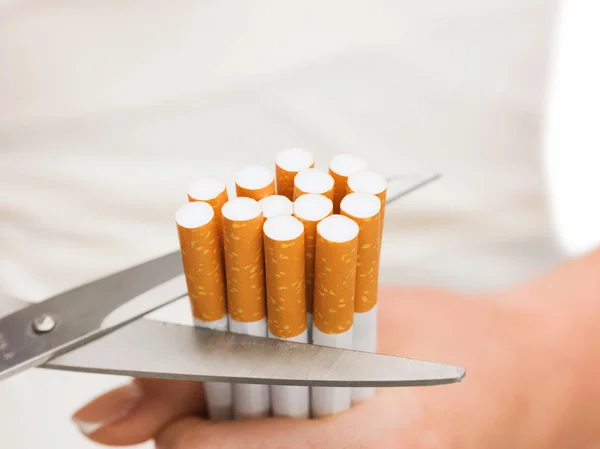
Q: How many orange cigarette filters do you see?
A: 13